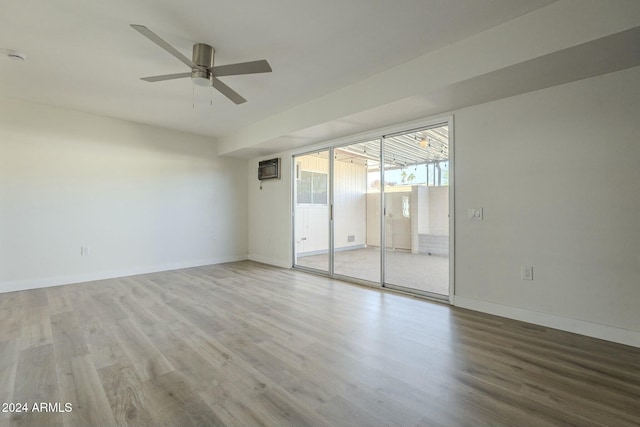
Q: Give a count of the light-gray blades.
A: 4